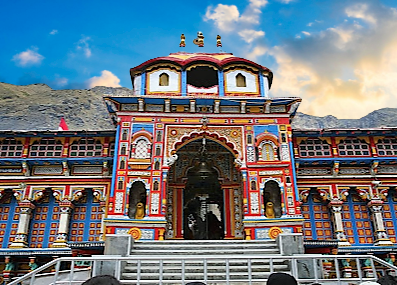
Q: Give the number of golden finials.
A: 3